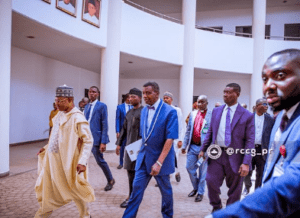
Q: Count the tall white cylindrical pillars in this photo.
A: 4